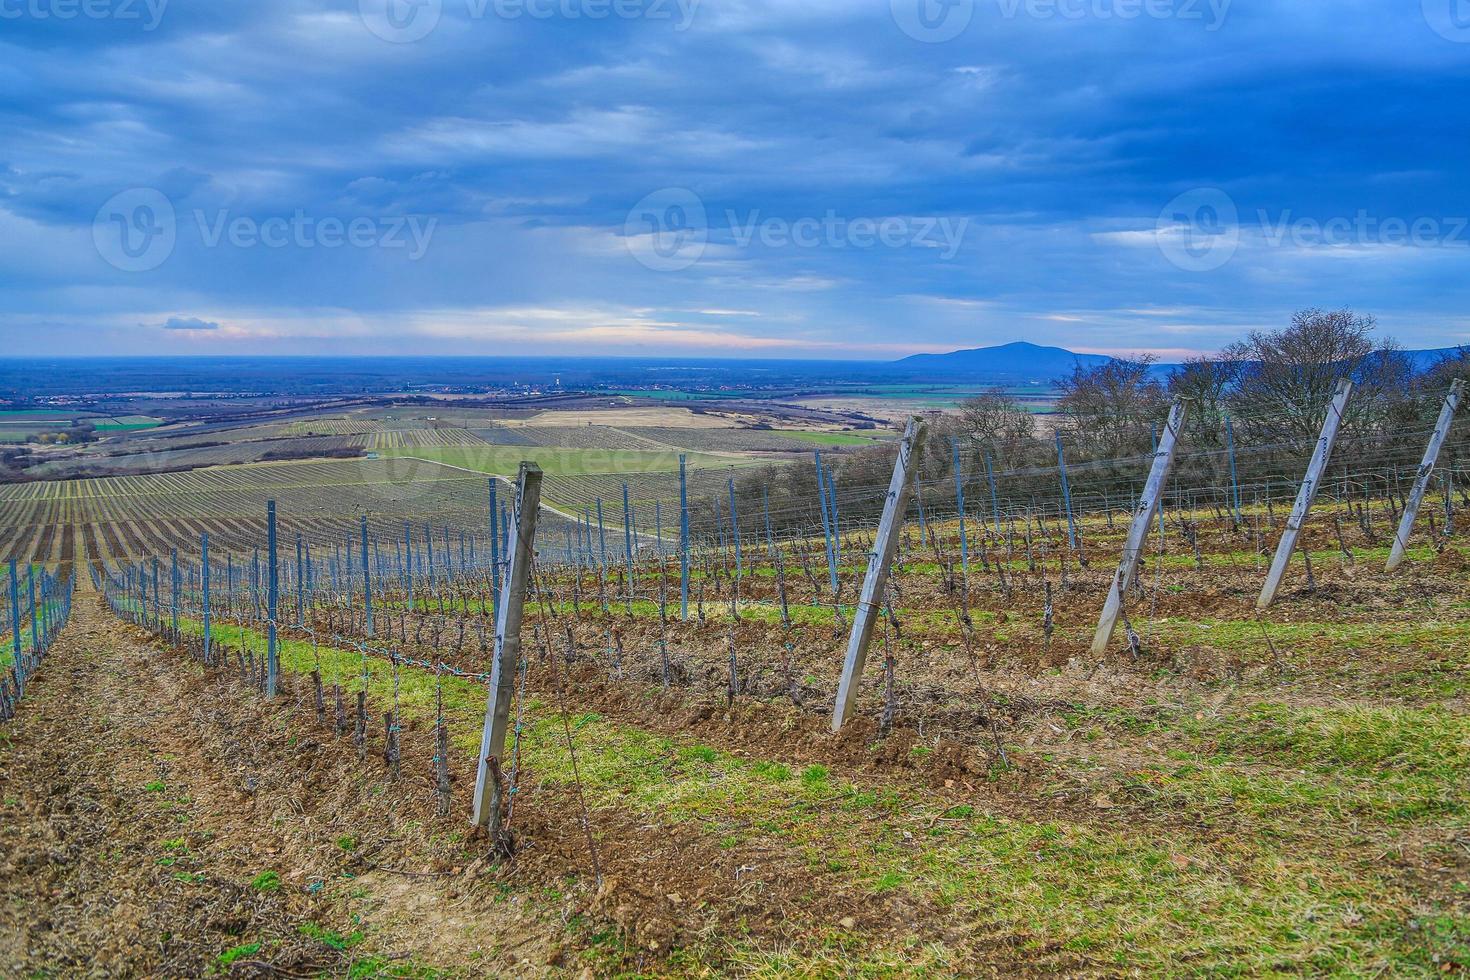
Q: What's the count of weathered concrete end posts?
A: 5